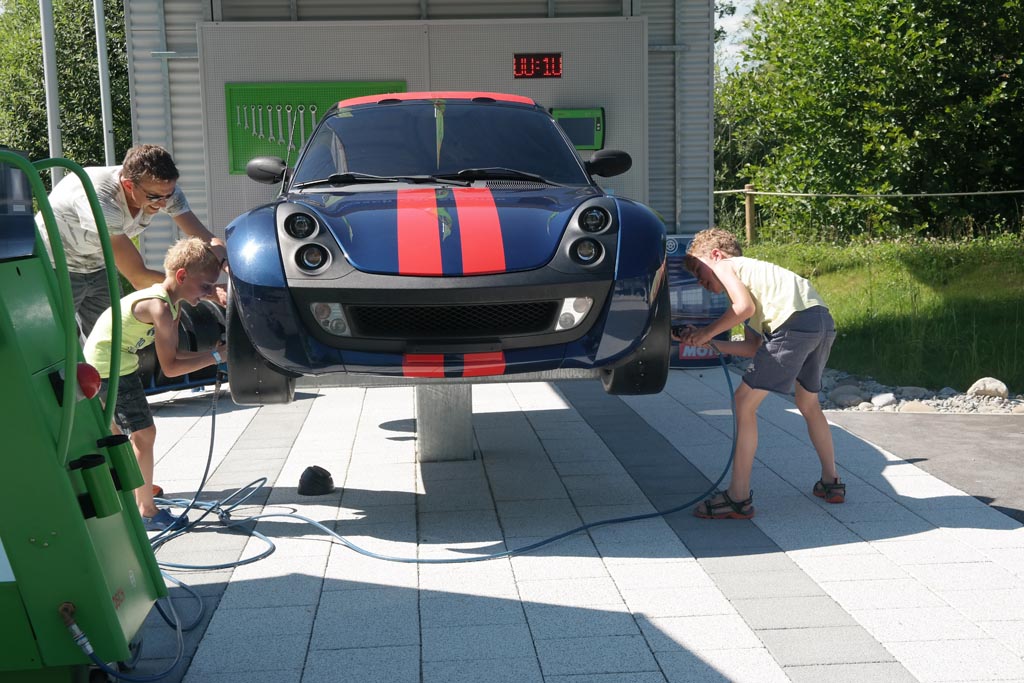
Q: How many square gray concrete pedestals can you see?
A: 1